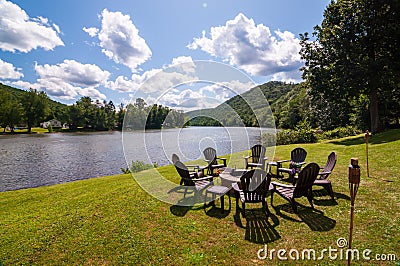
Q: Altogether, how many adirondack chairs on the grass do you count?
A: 8